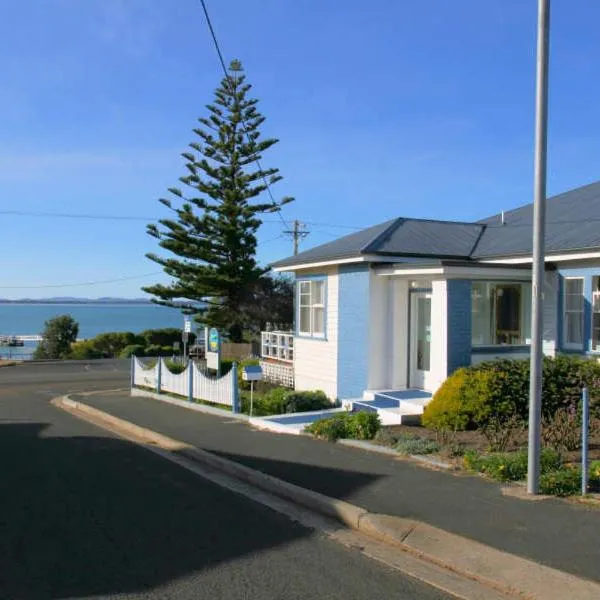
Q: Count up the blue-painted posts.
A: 5